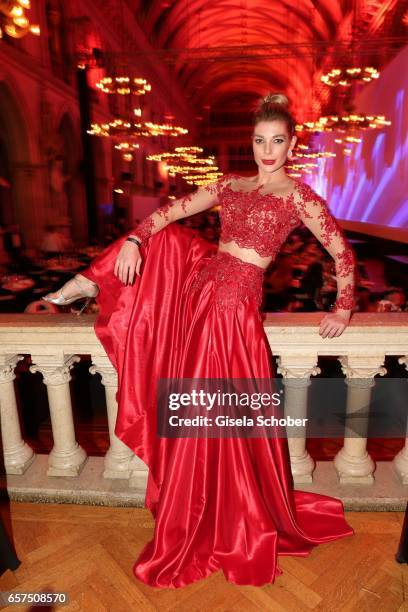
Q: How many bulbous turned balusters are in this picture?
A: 6